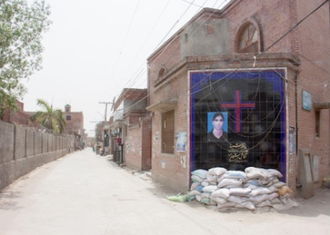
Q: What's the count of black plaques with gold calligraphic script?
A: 1